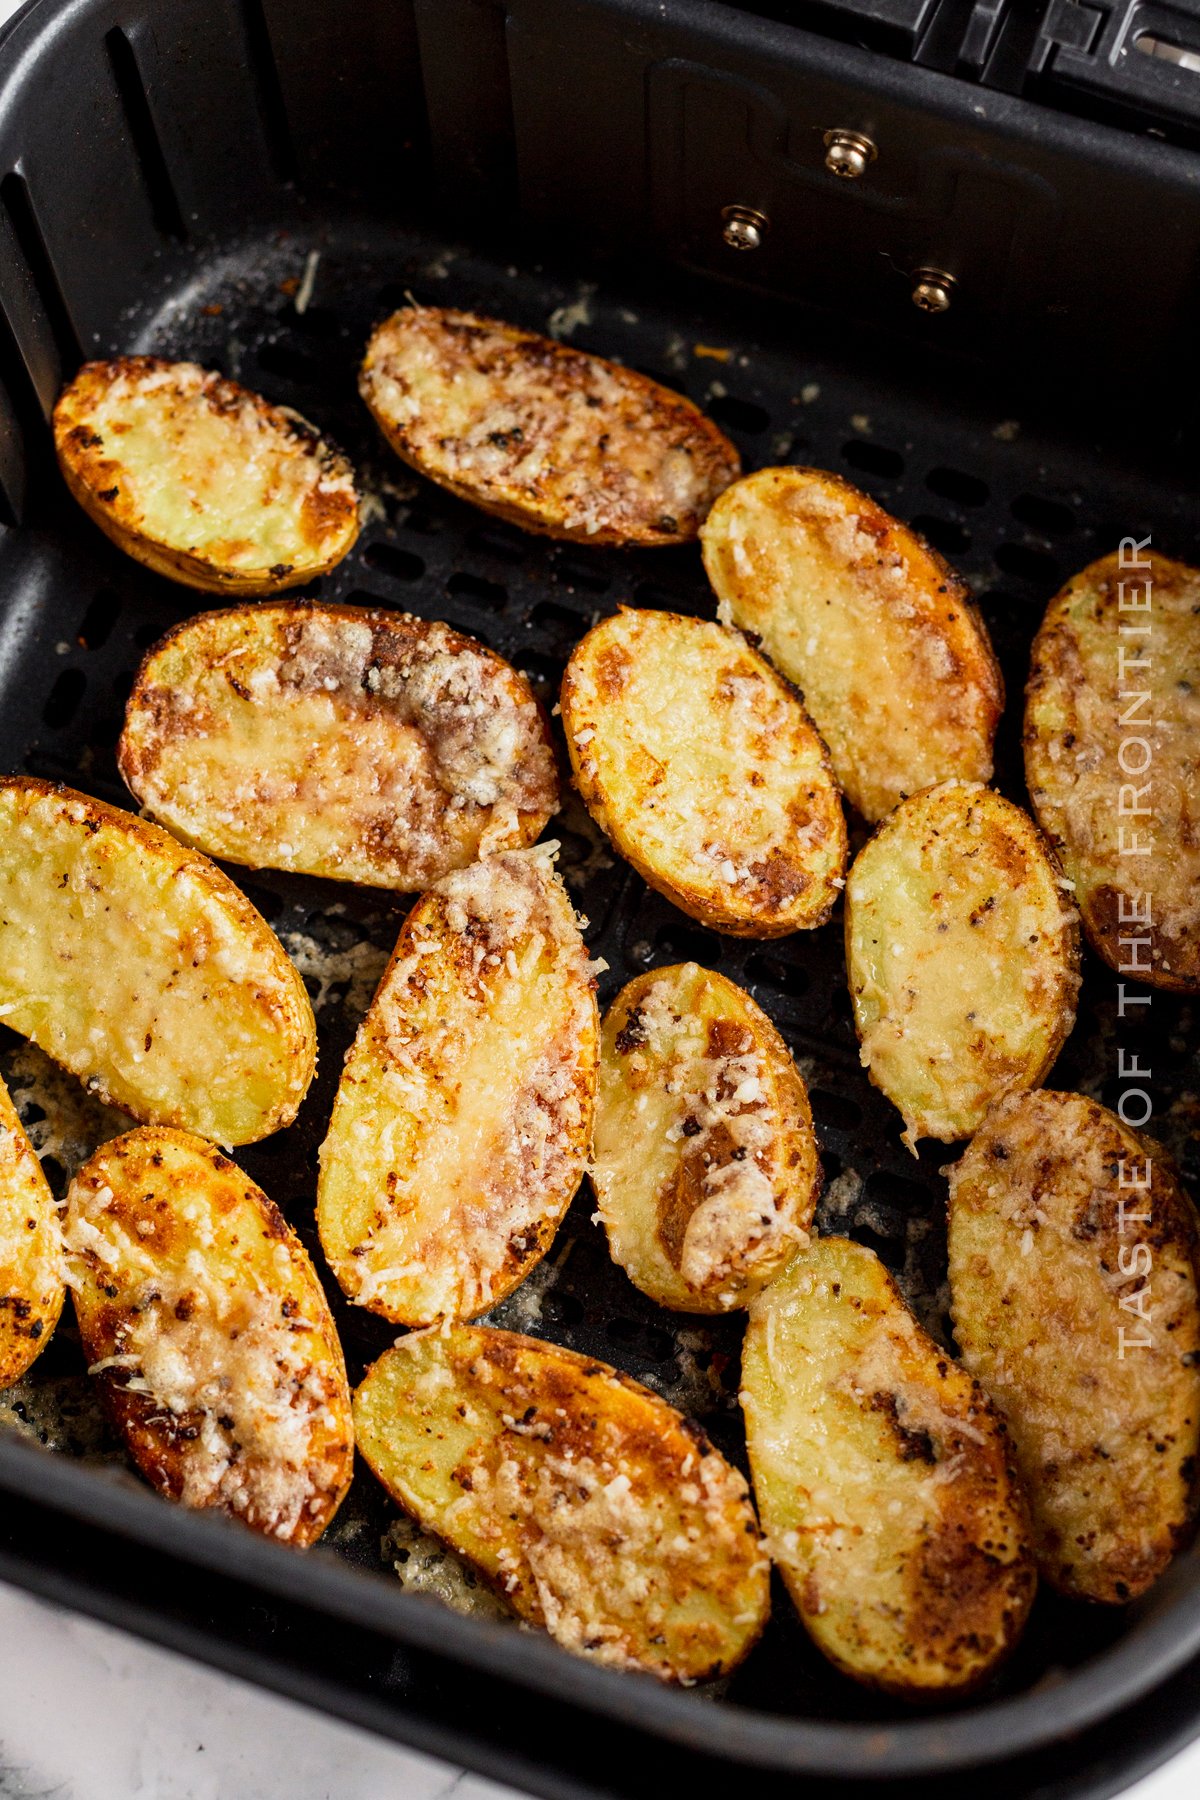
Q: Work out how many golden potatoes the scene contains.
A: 15